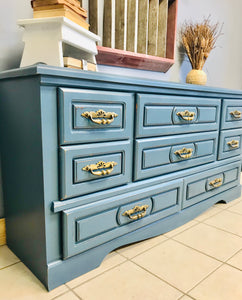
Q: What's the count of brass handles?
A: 8